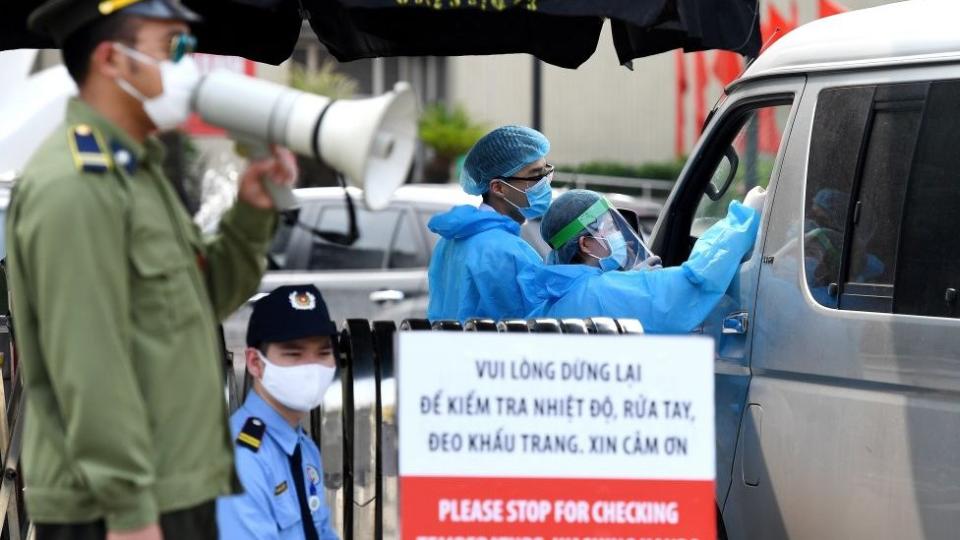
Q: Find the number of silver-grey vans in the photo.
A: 1